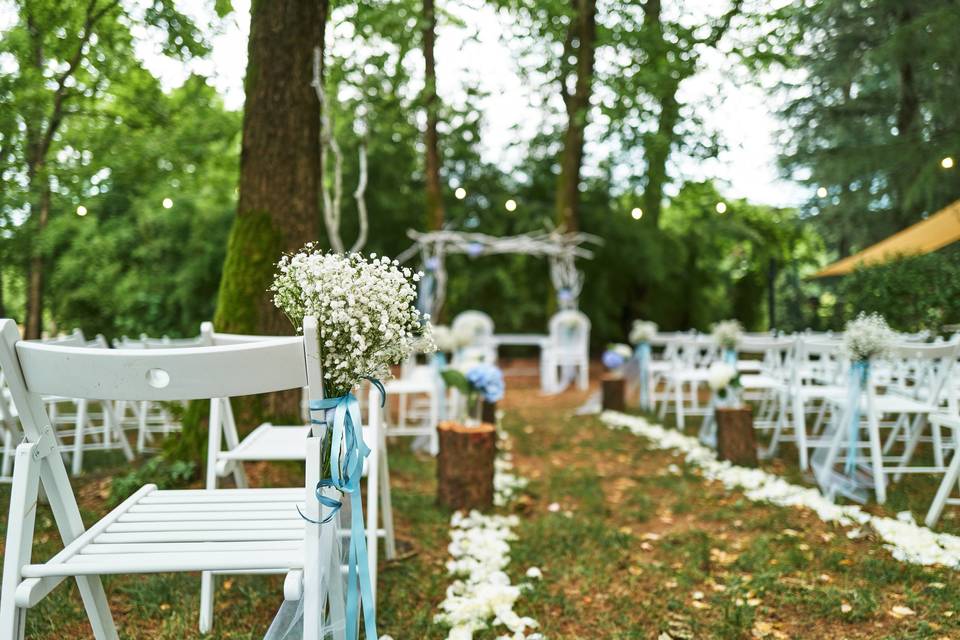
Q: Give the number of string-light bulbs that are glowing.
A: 8